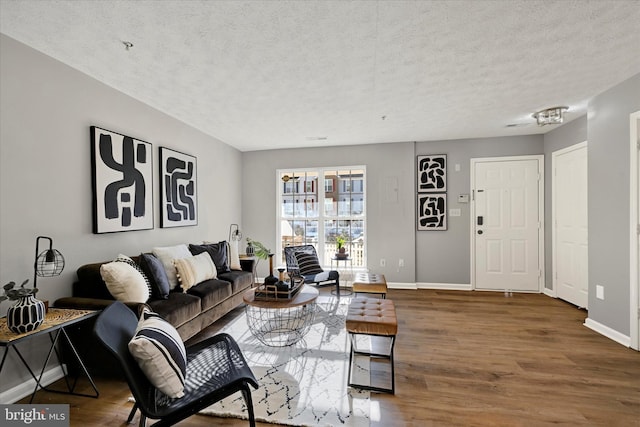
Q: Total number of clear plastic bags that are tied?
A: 0